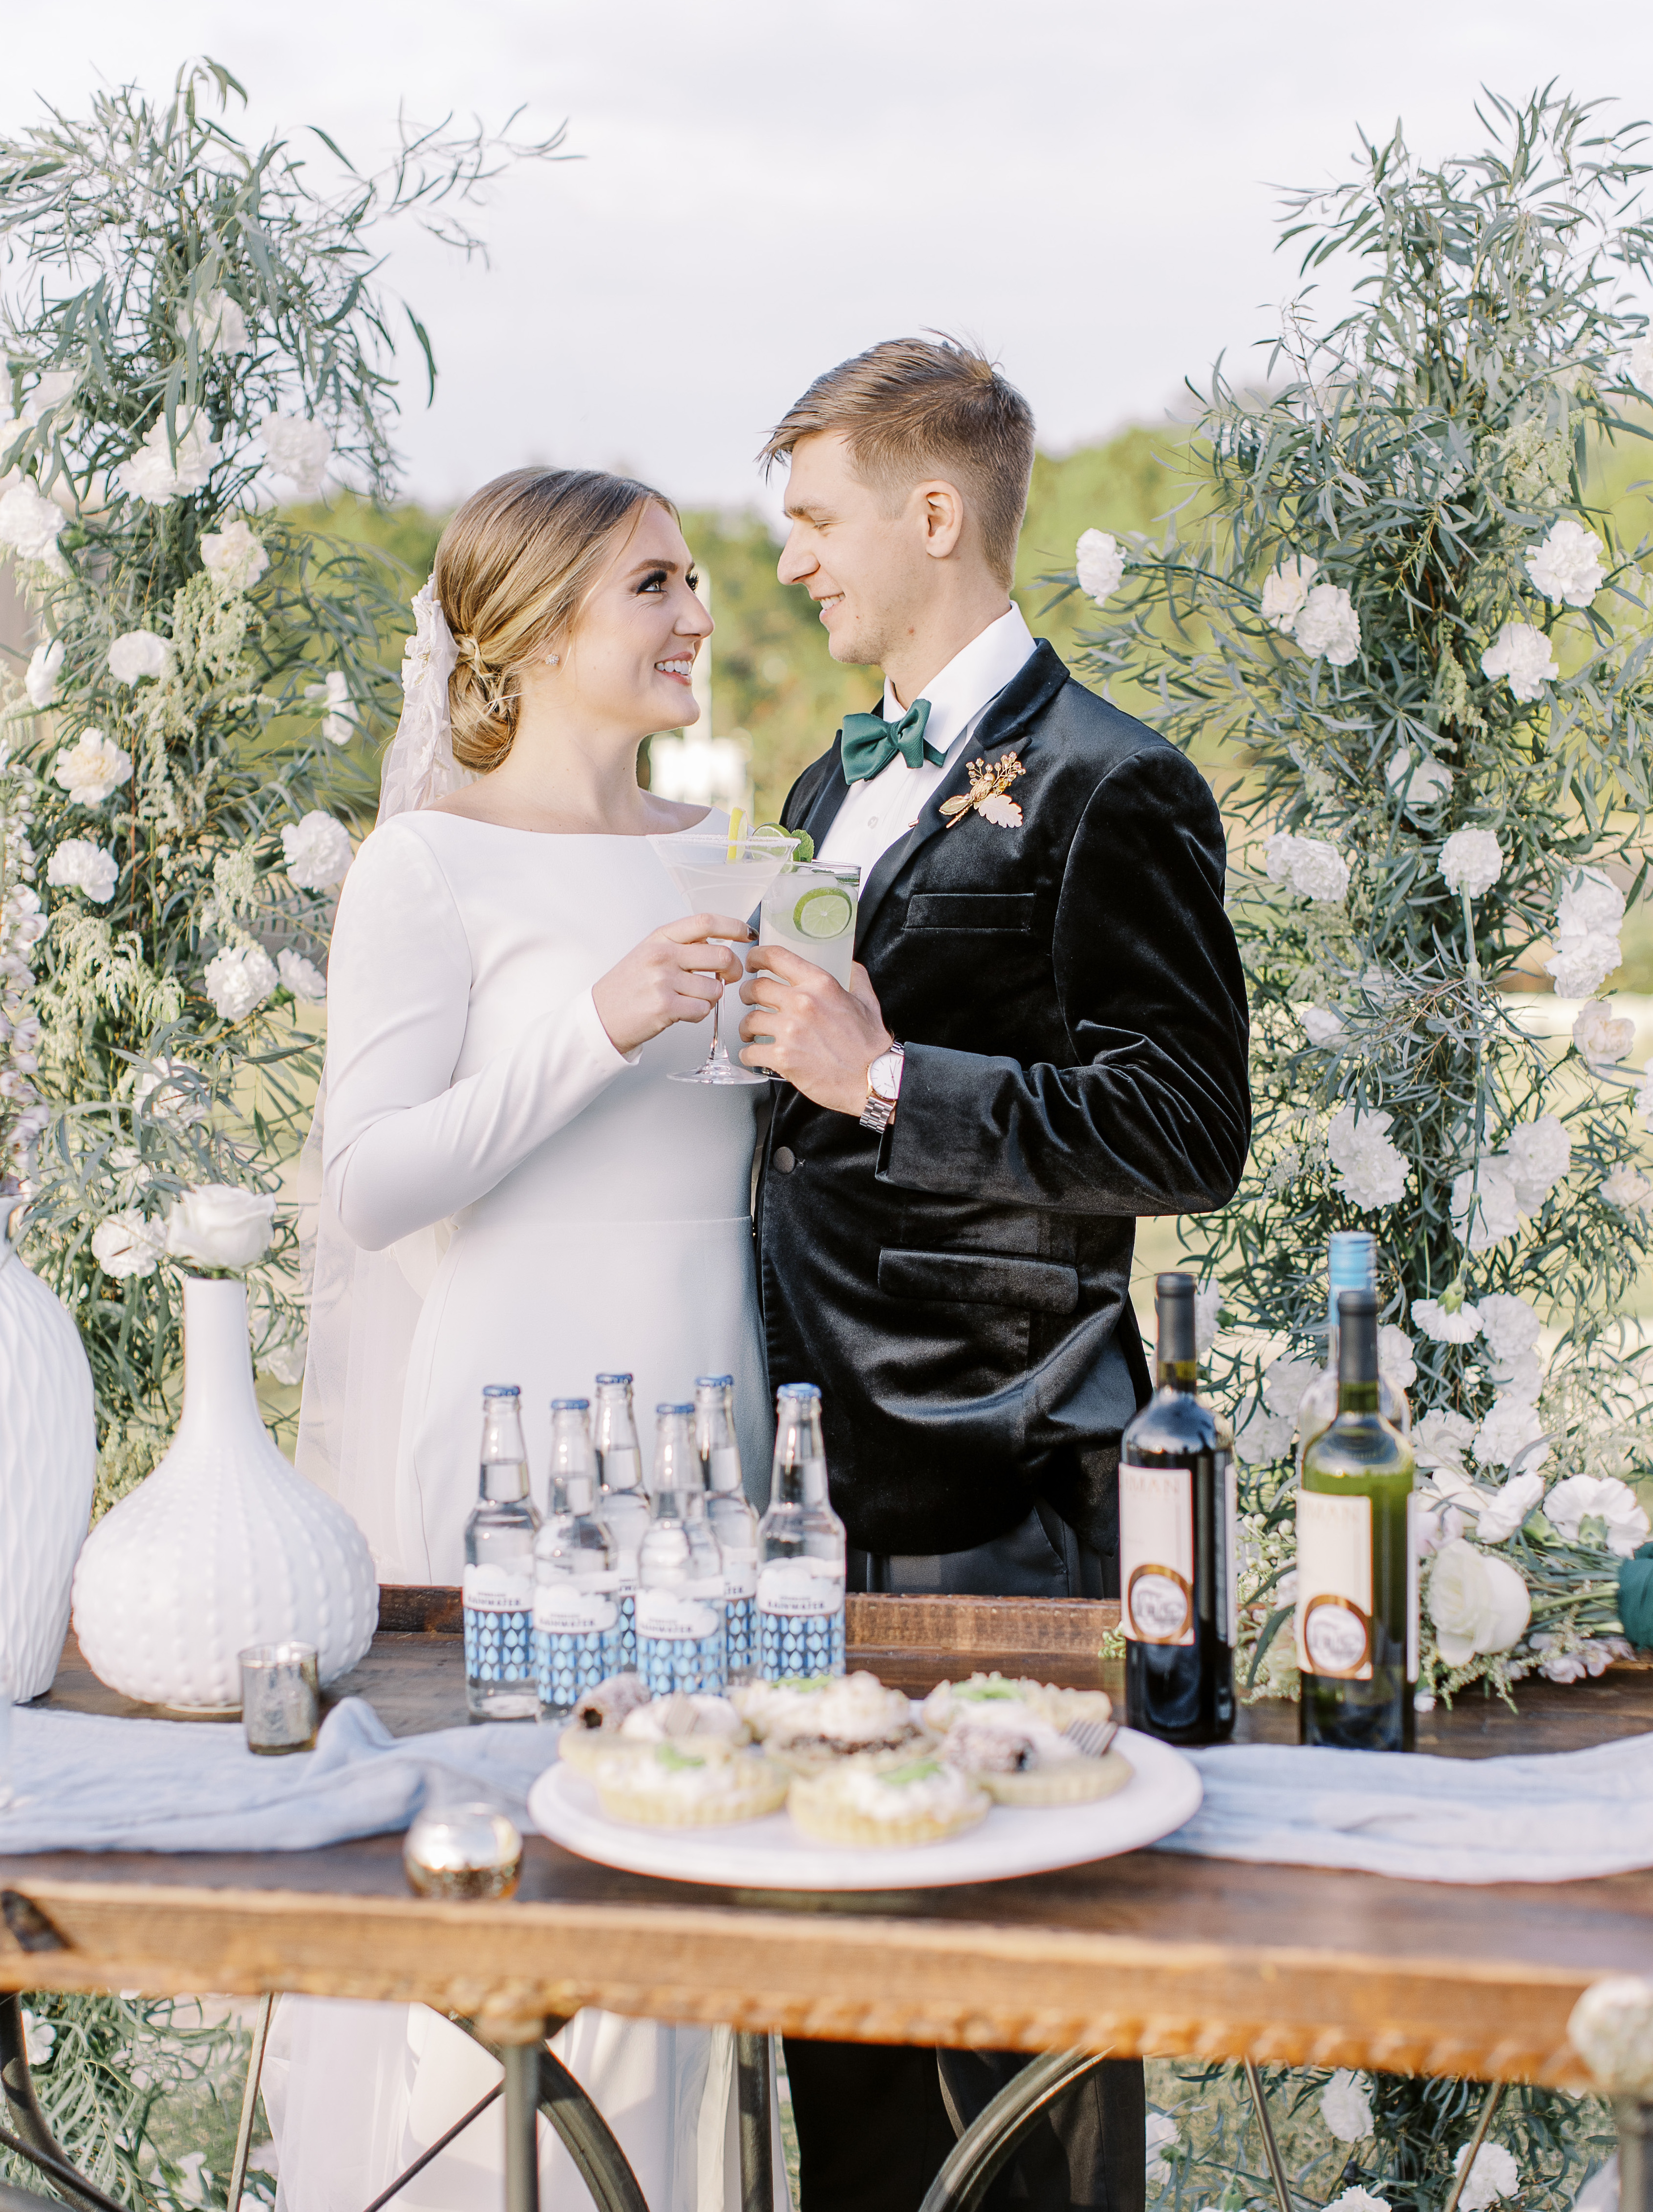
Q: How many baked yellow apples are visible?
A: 0